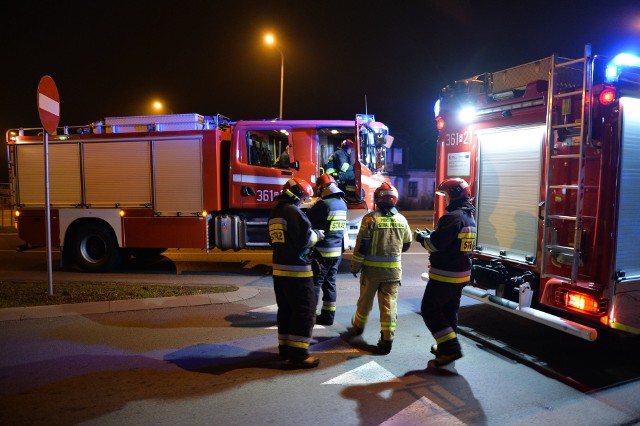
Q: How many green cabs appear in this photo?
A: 0